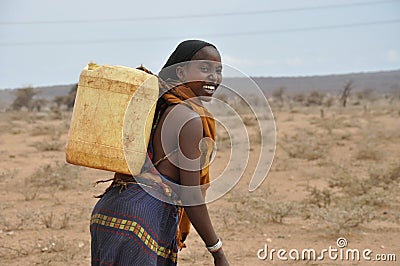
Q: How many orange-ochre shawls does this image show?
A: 1